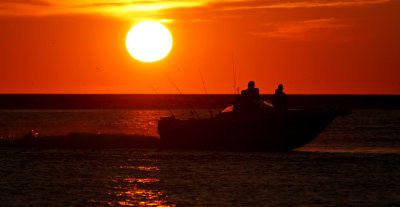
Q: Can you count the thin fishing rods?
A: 4